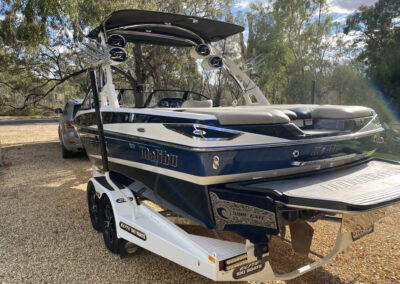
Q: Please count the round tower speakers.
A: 4